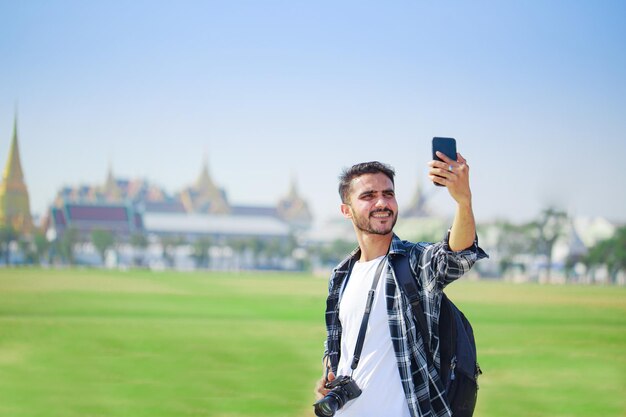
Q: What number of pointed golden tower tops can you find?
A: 5